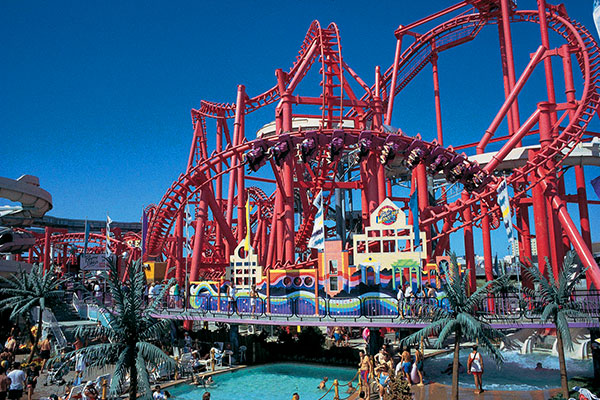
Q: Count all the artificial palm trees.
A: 4